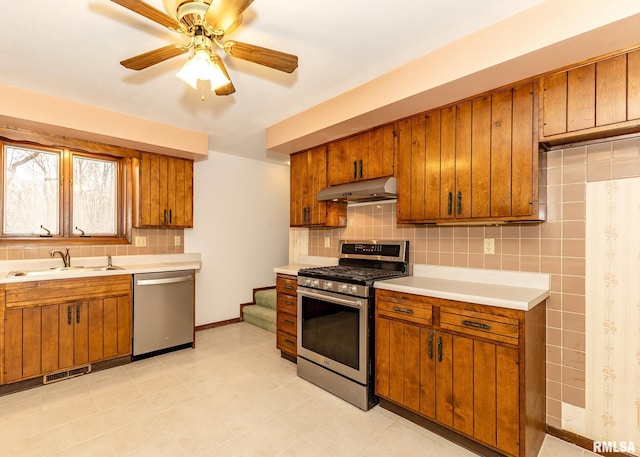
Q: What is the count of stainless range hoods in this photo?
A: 1